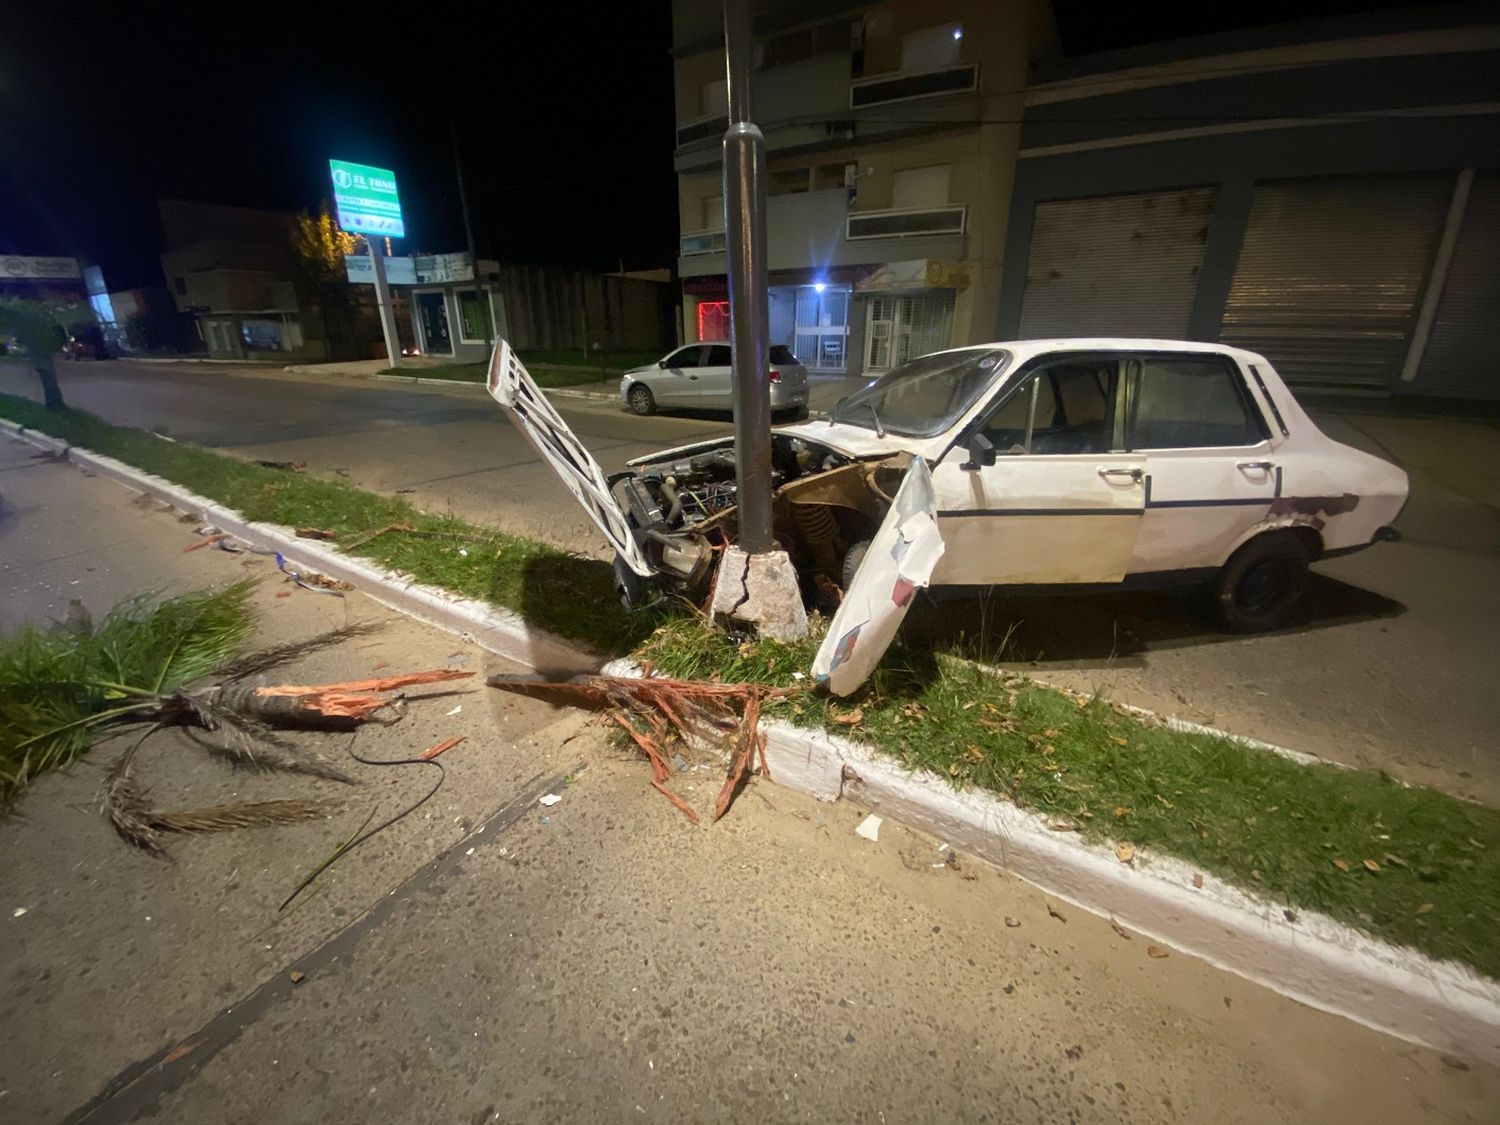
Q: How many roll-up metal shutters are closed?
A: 3